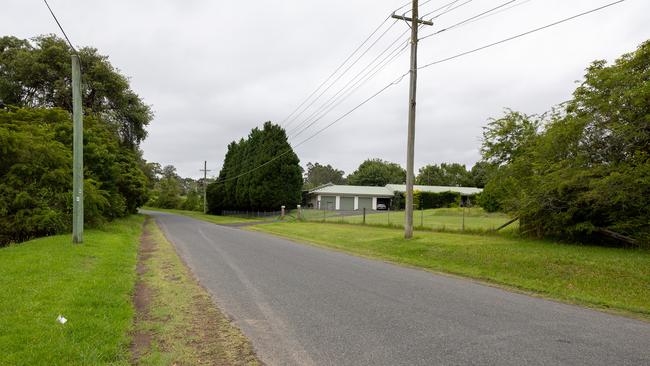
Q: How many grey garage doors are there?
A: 3